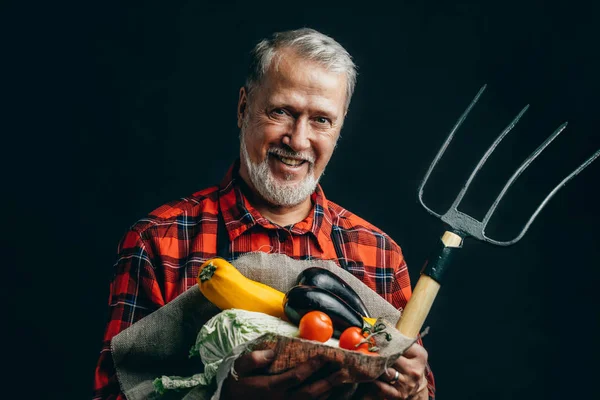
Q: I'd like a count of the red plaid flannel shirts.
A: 1